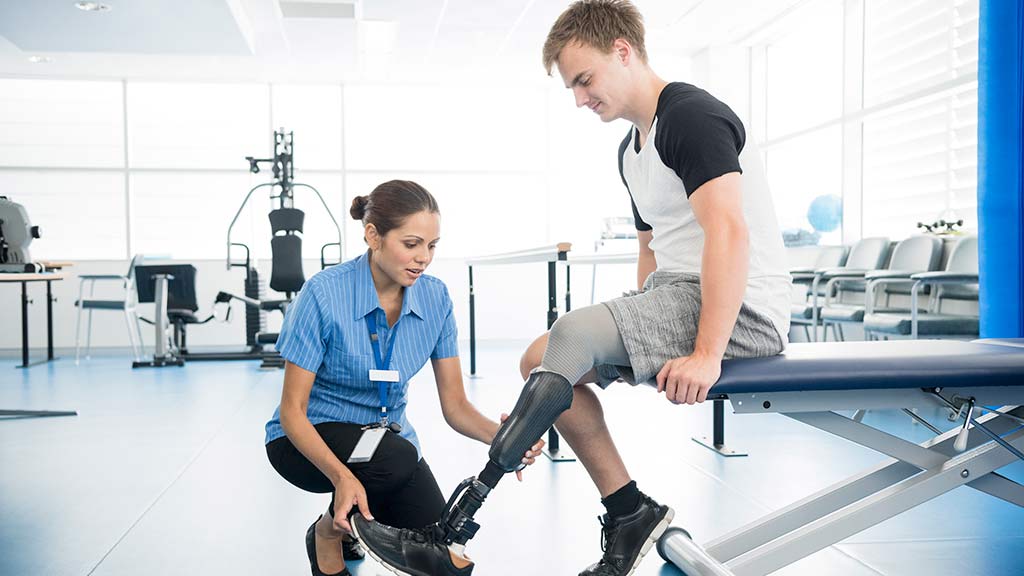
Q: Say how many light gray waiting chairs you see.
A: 4